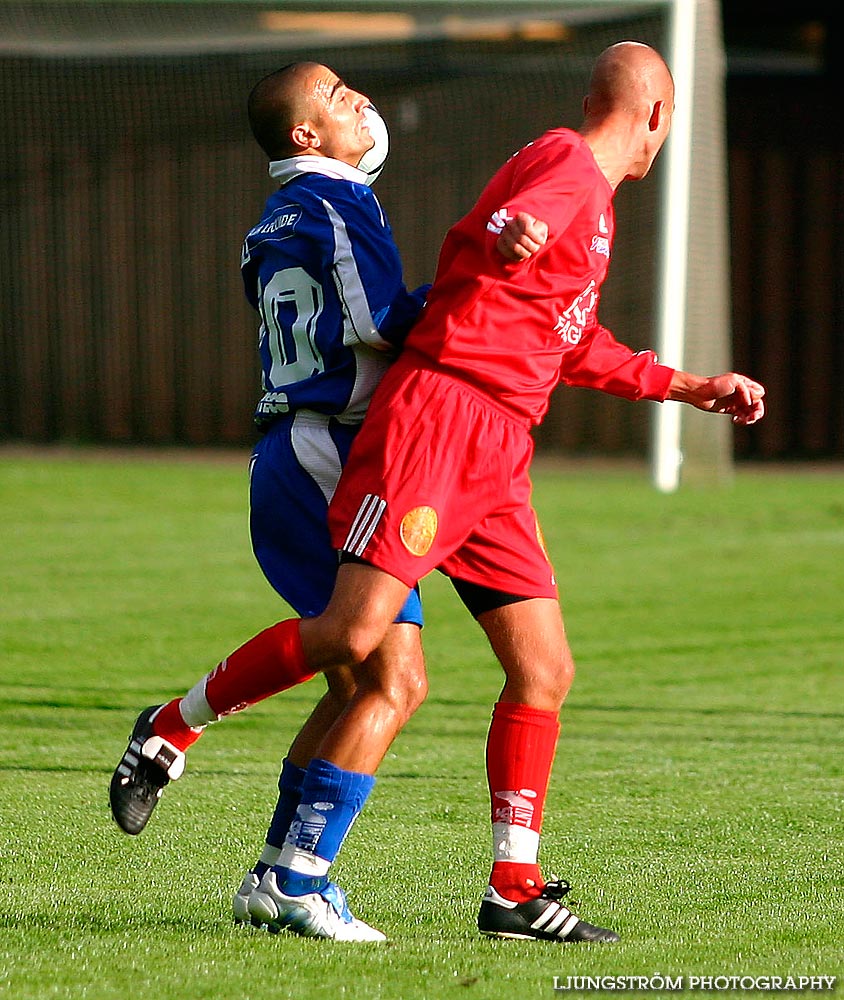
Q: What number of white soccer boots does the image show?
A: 2